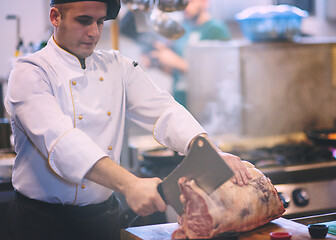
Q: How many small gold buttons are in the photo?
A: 6